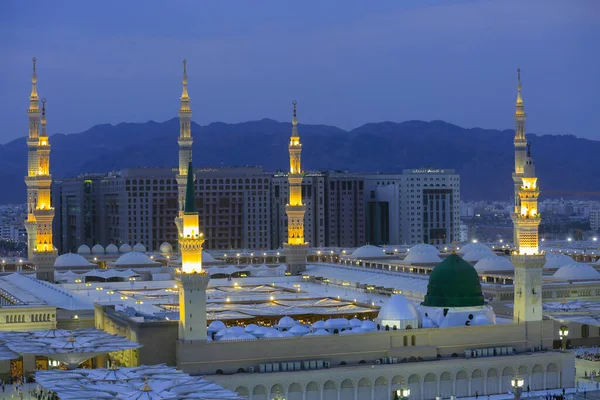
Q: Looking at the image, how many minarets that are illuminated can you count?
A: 7